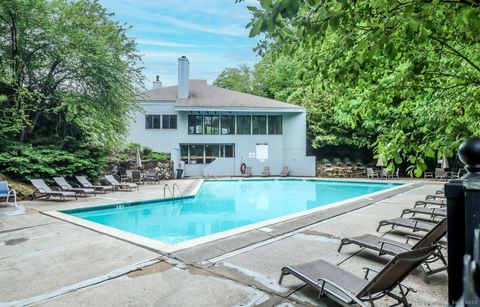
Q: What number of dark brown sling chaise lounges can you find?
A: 7